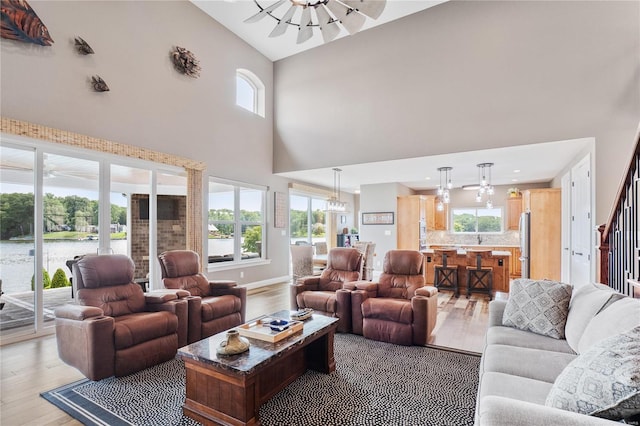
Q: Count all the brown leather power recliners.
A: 4